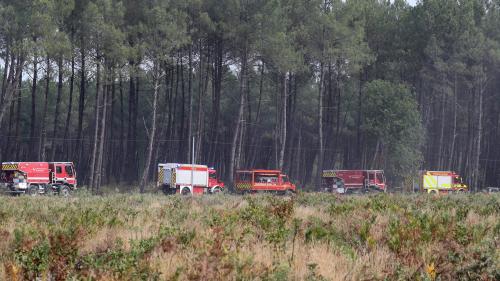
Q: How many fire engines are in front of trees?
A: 5